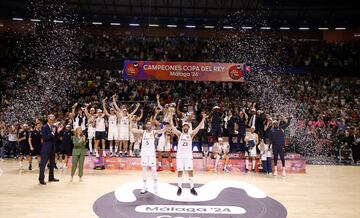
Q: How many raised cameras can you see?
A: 0